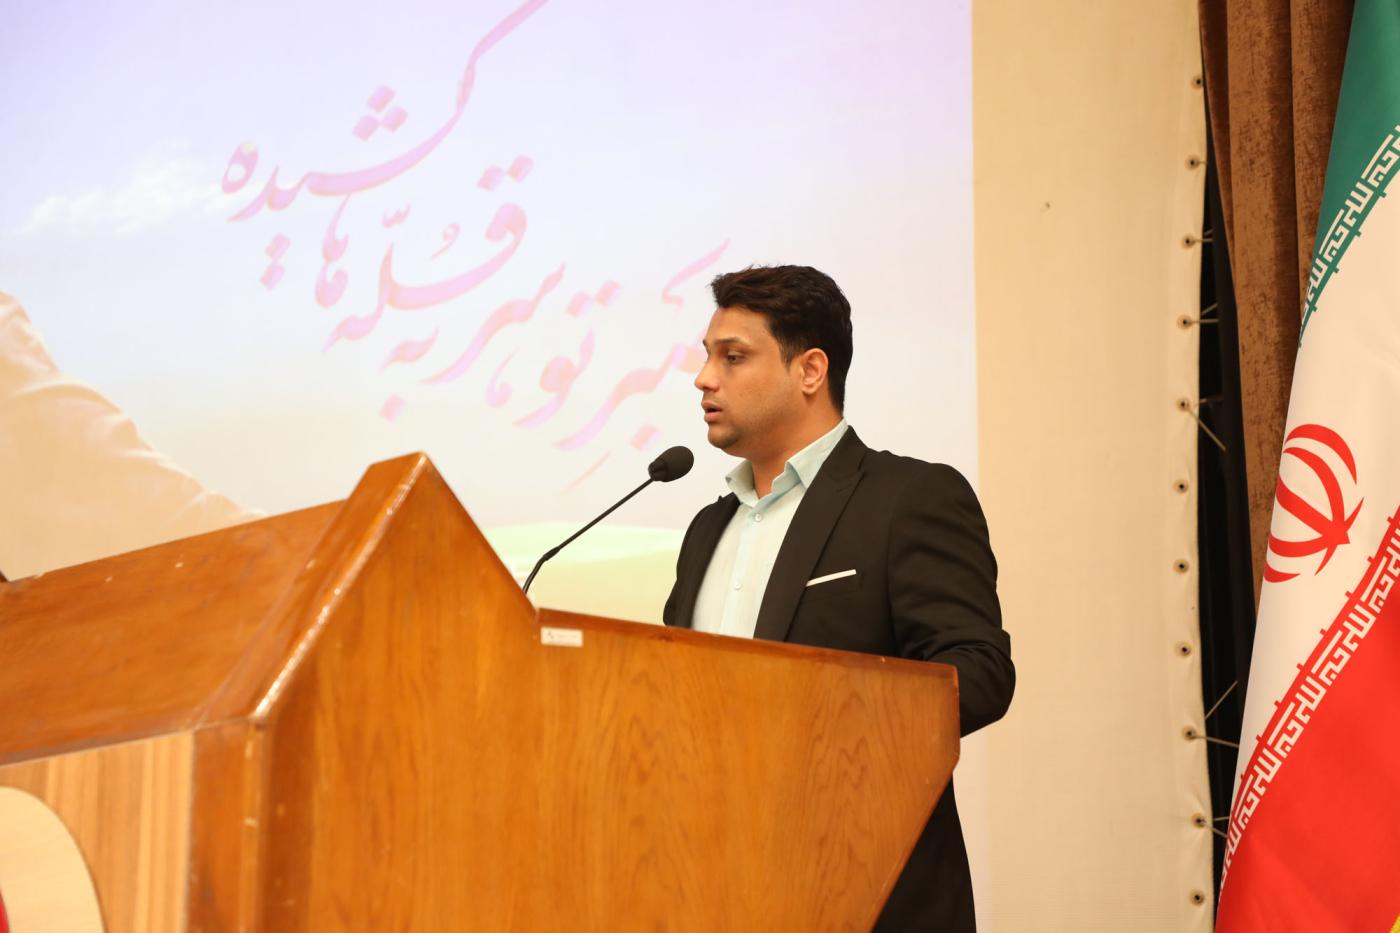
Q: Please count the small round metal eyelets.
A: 11